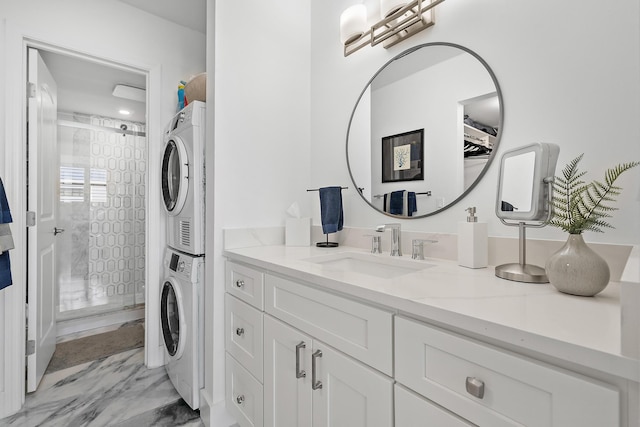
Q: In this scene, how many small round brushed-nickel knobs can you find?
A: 3